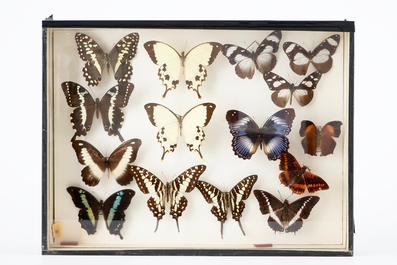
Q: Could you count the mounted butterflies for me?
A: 15